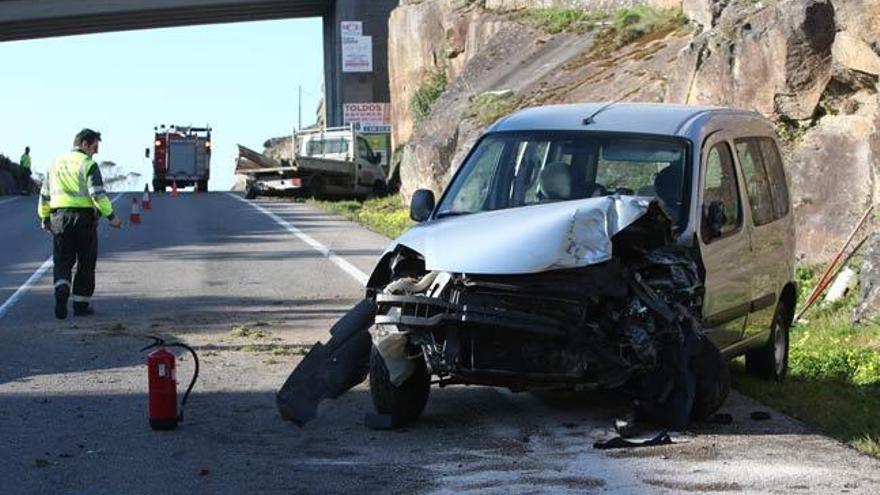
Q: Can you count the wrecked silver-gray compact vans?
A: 1